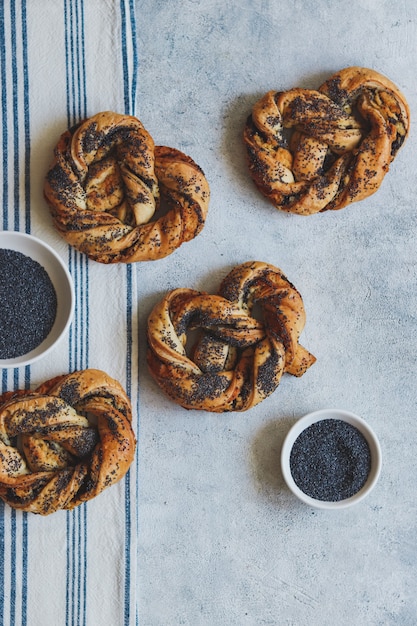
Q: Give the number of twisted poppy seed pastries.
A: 4